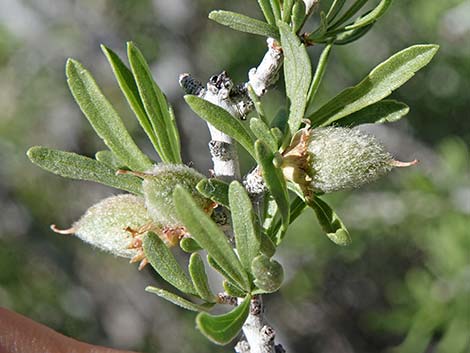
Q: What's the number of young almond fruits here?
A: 3